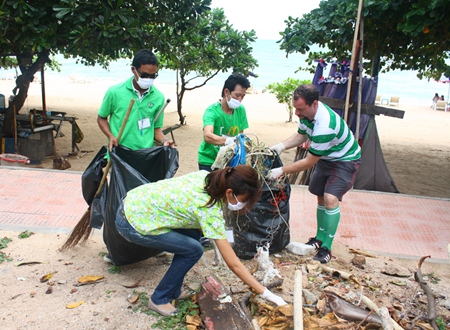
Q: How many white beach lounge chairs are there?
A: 3